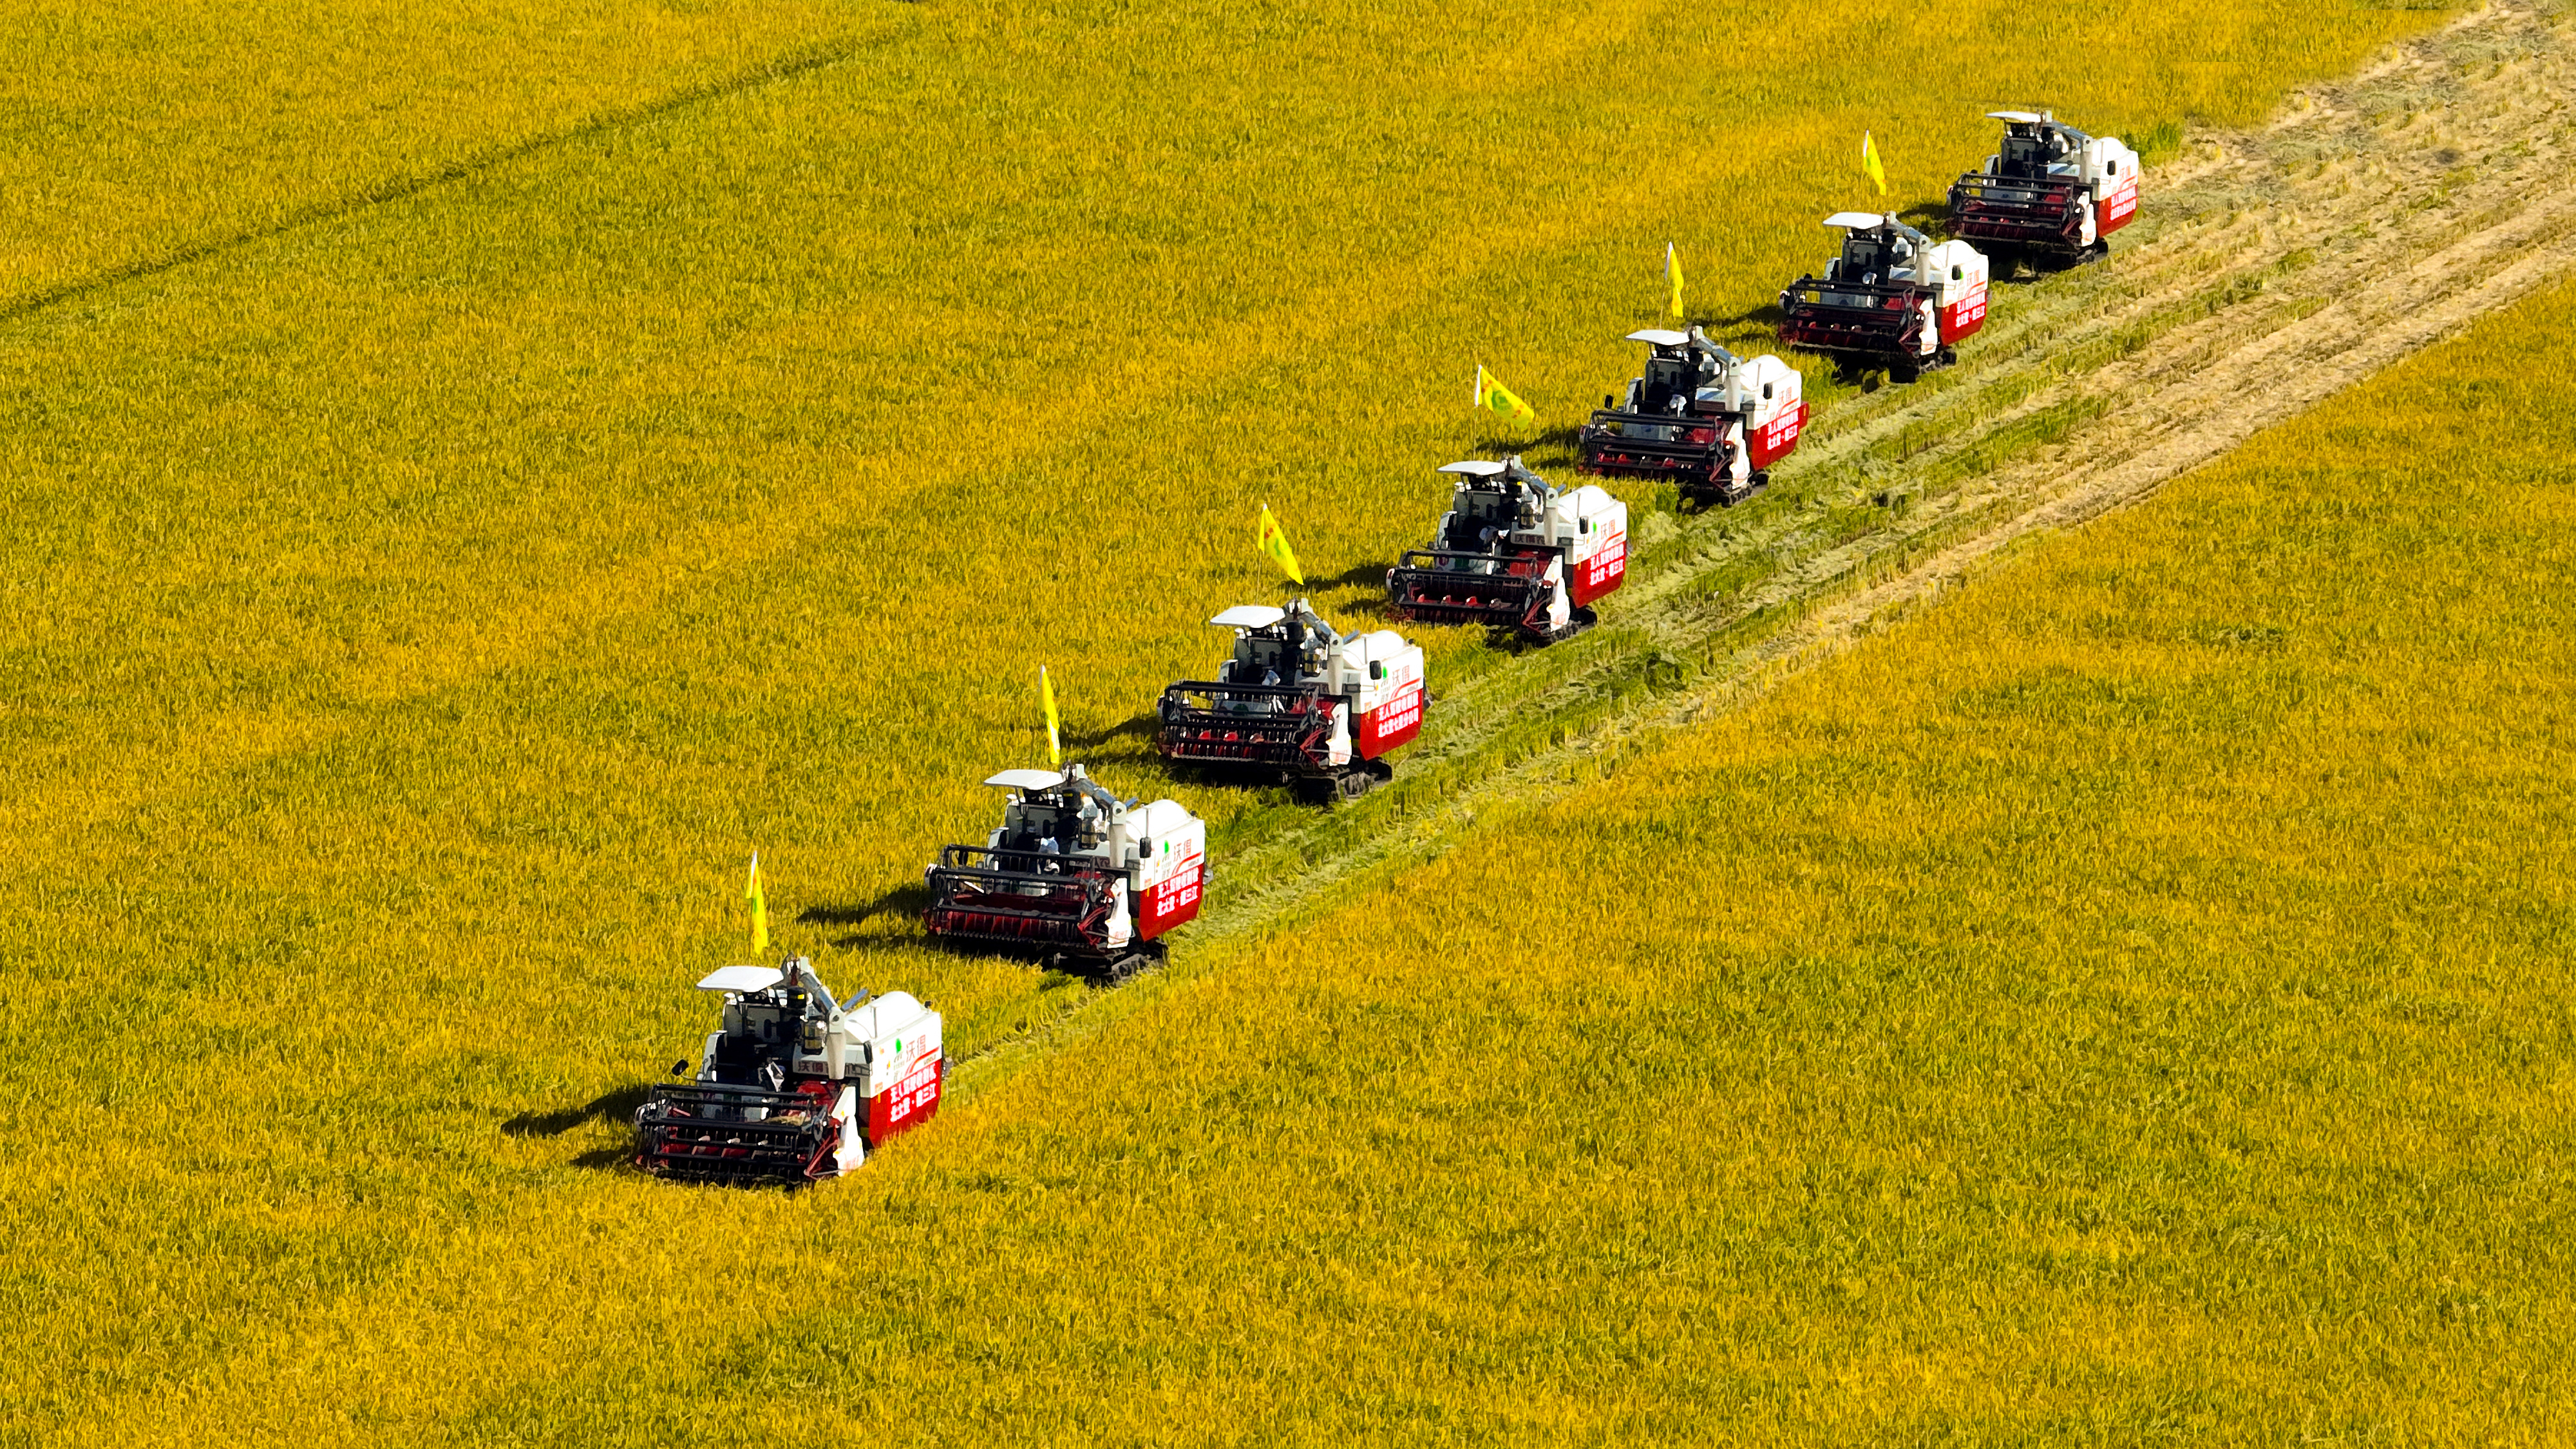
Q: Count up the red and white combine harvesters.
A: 7